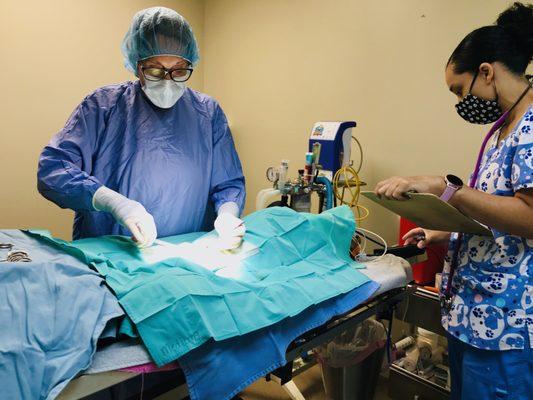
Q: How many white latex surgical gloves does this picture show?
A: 2